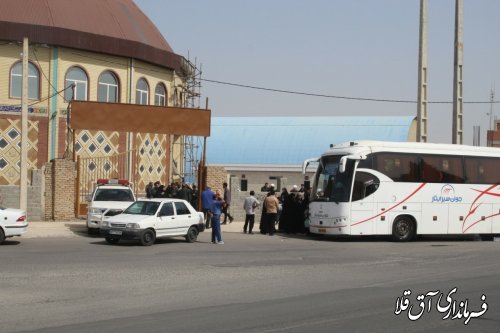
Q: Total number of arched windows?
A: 5